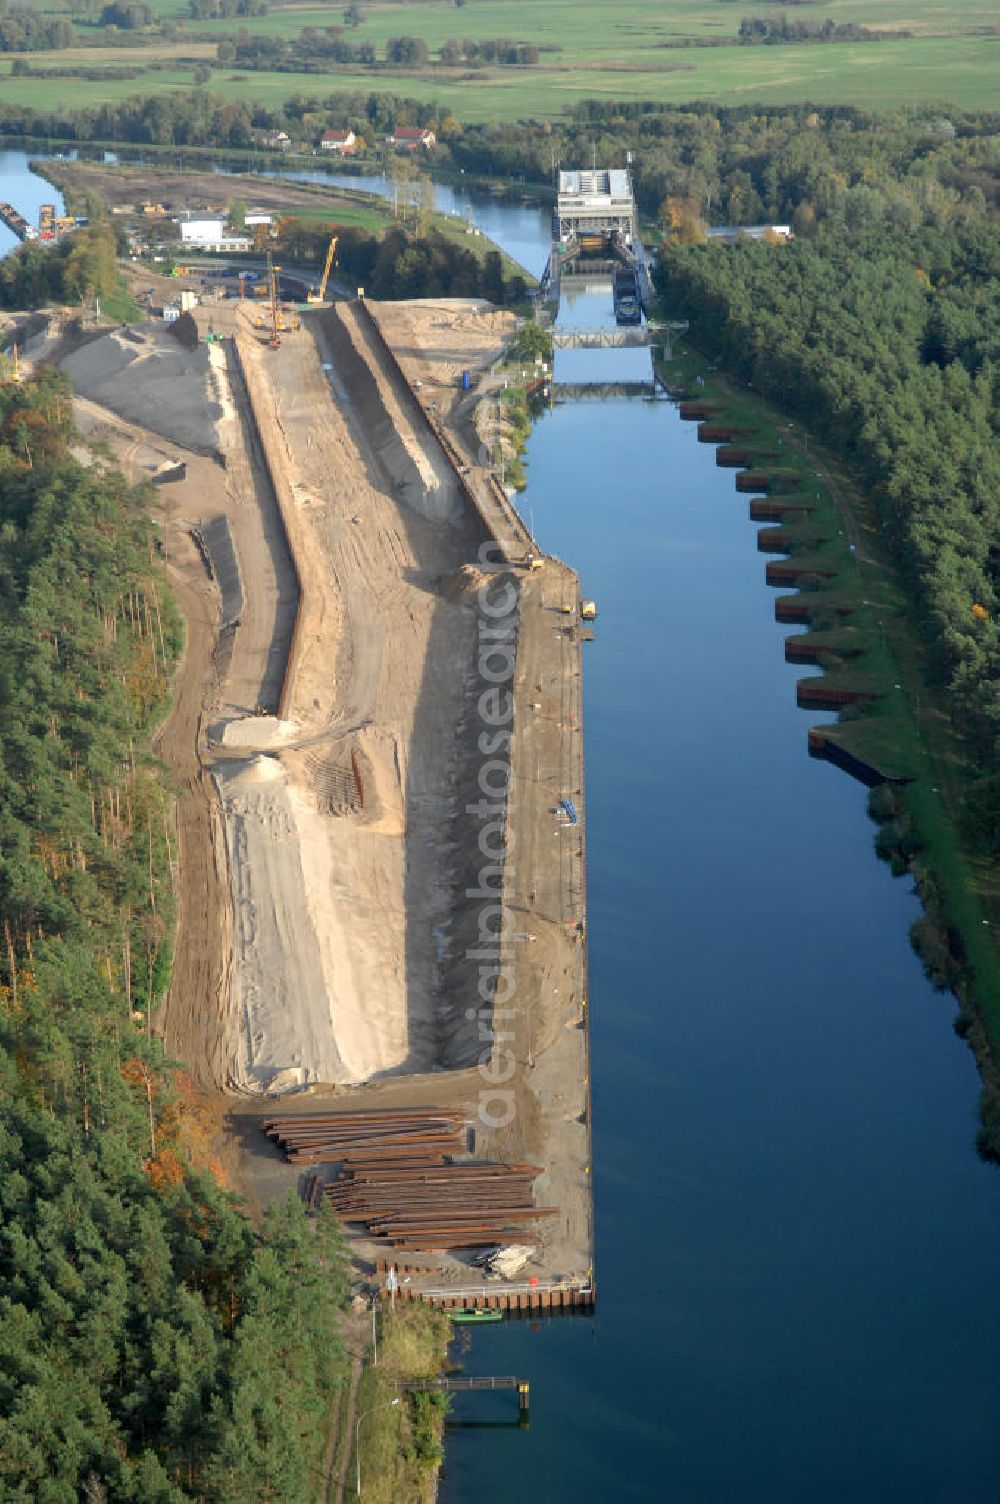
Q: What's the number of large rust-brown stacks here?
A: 2